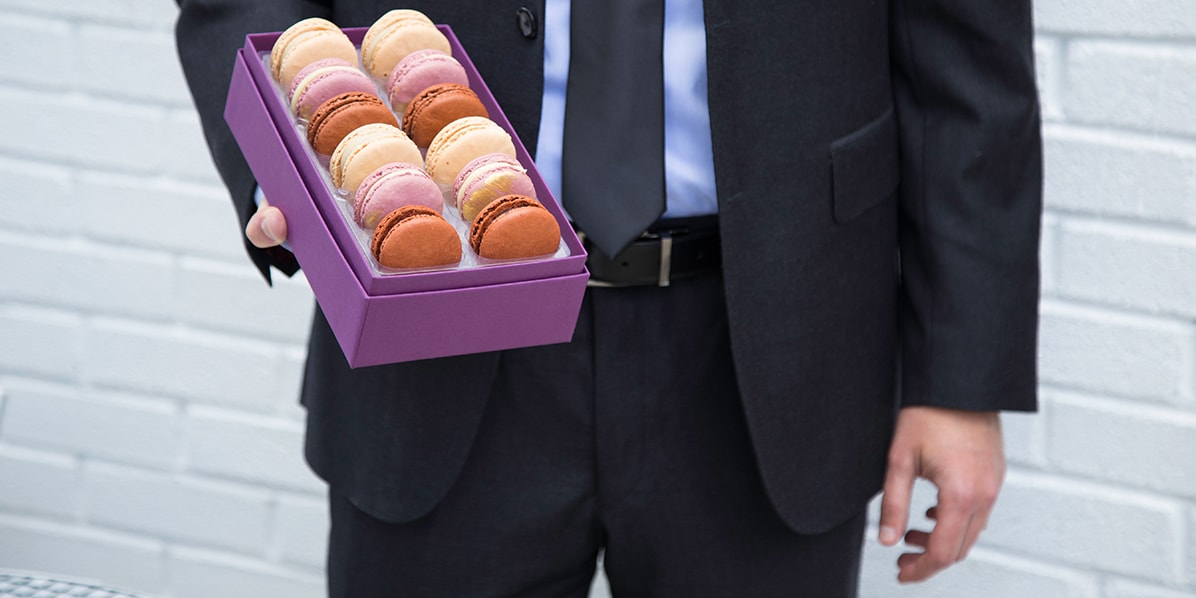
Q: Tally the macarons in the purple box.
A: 12